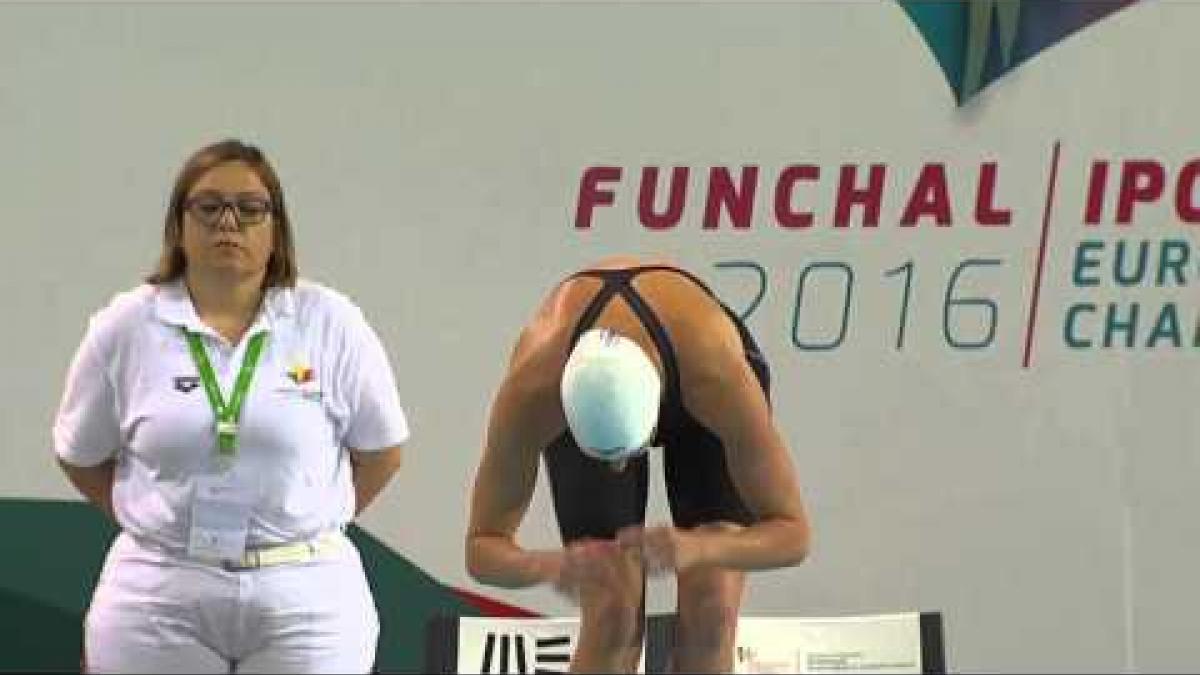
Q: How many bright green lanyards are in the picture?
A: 1